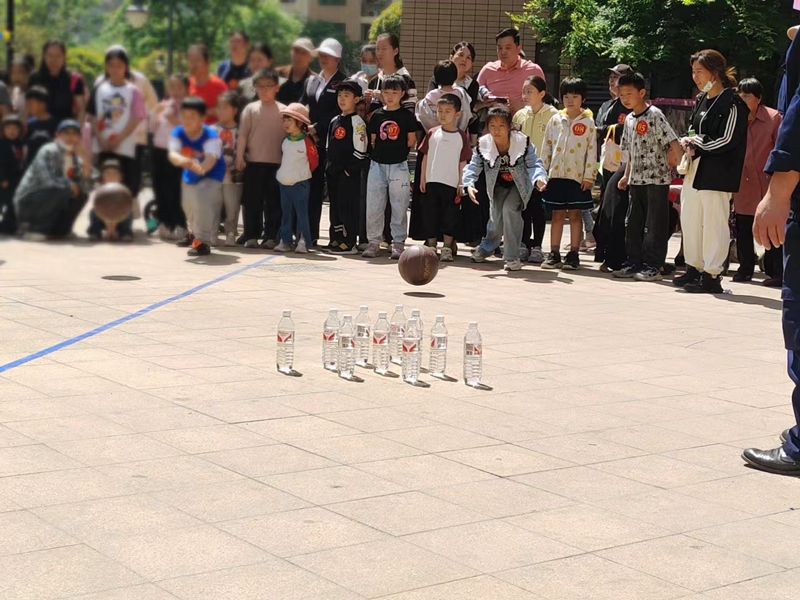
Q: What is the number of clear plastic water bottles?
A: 10